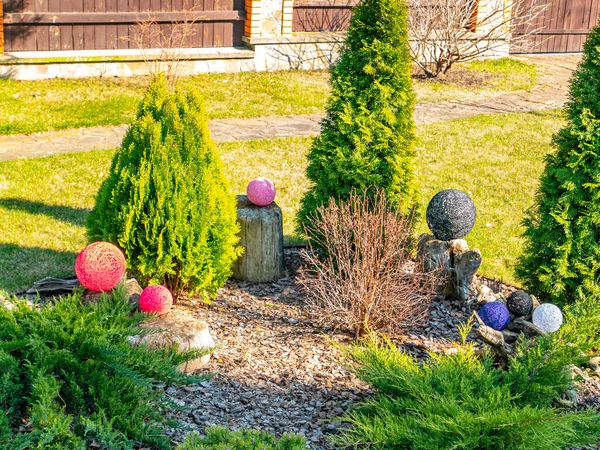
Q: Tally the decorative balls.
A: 7